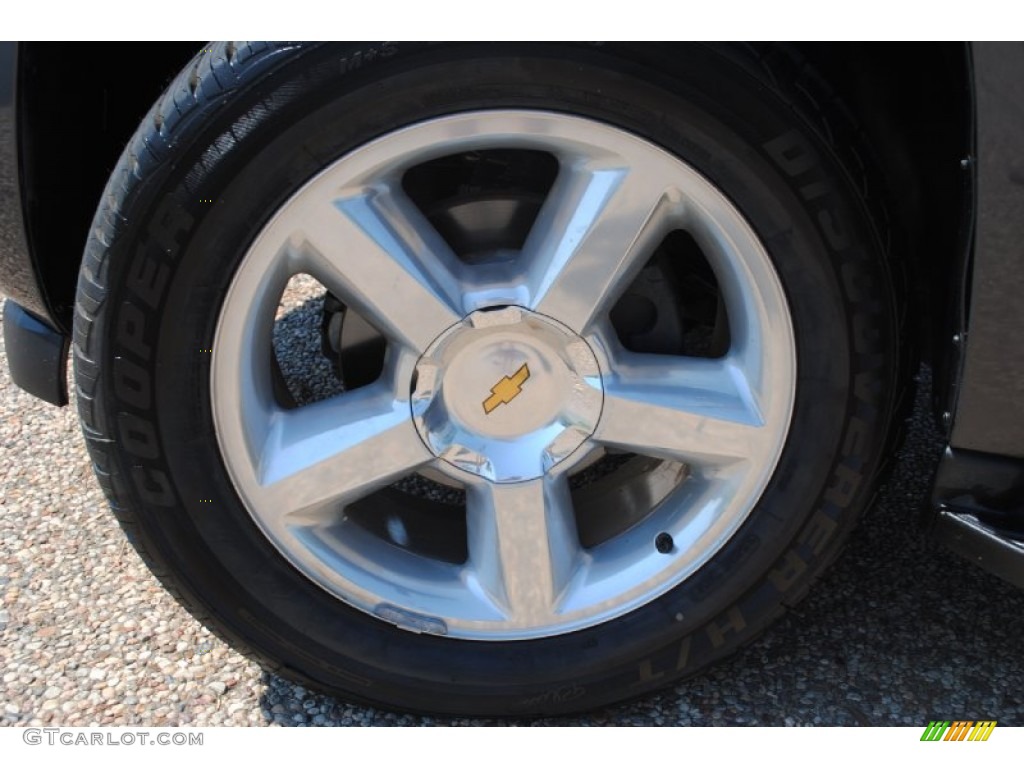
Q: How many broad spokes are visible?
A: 5